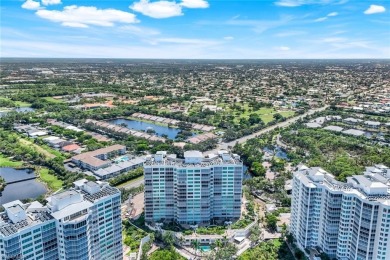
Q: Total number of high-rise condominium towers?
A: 3